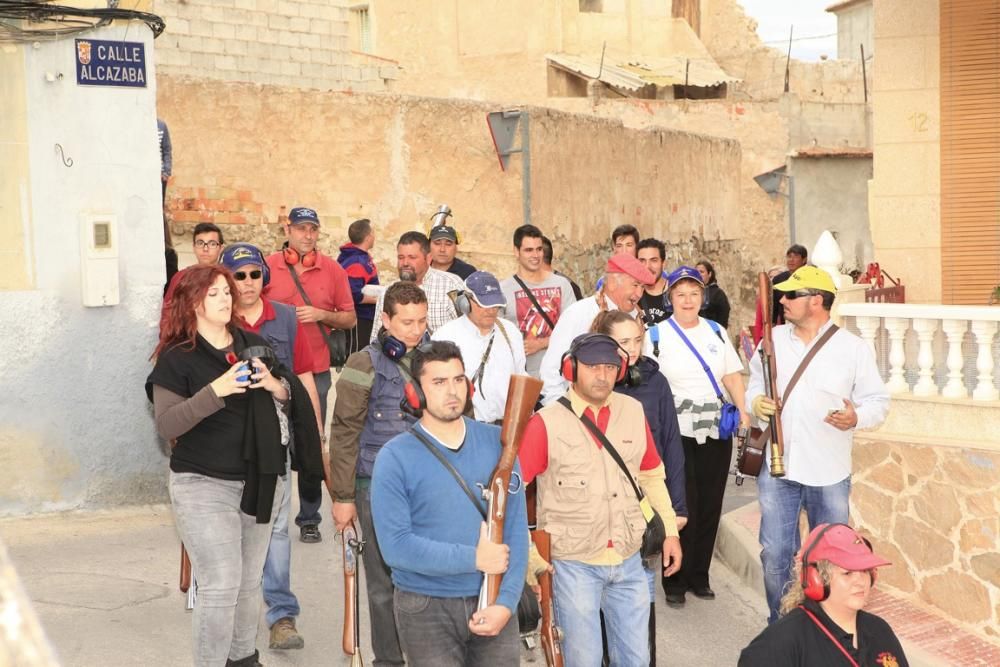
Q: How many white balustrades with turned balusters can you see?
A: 1